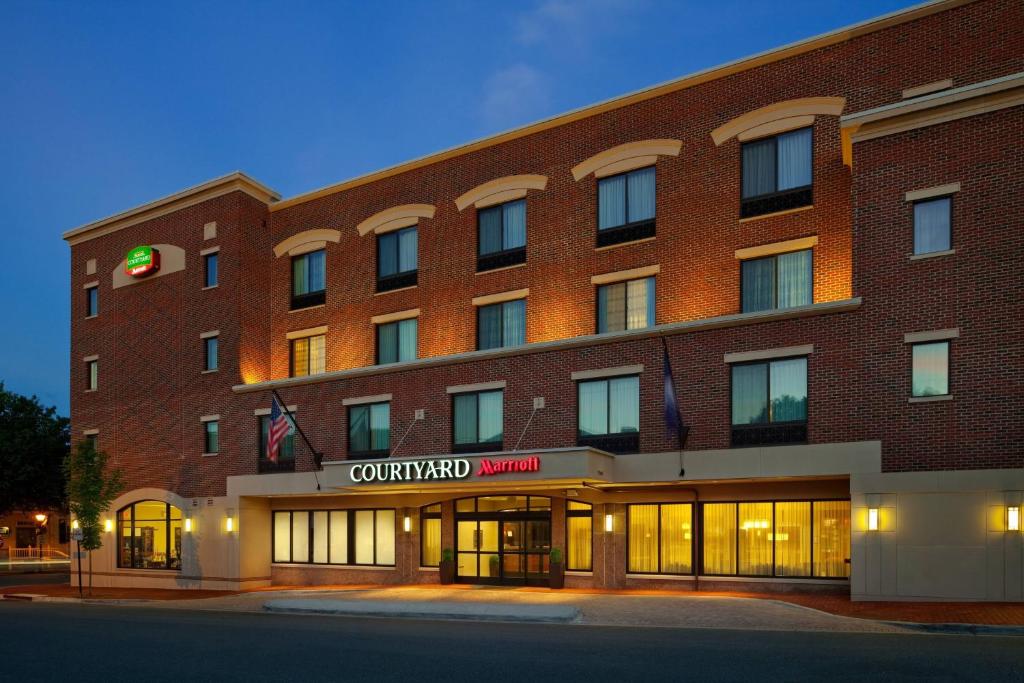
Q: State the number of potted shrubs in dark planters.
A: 2